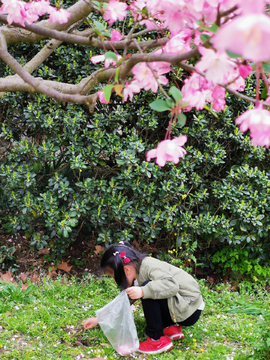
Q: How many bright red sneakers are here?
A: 2